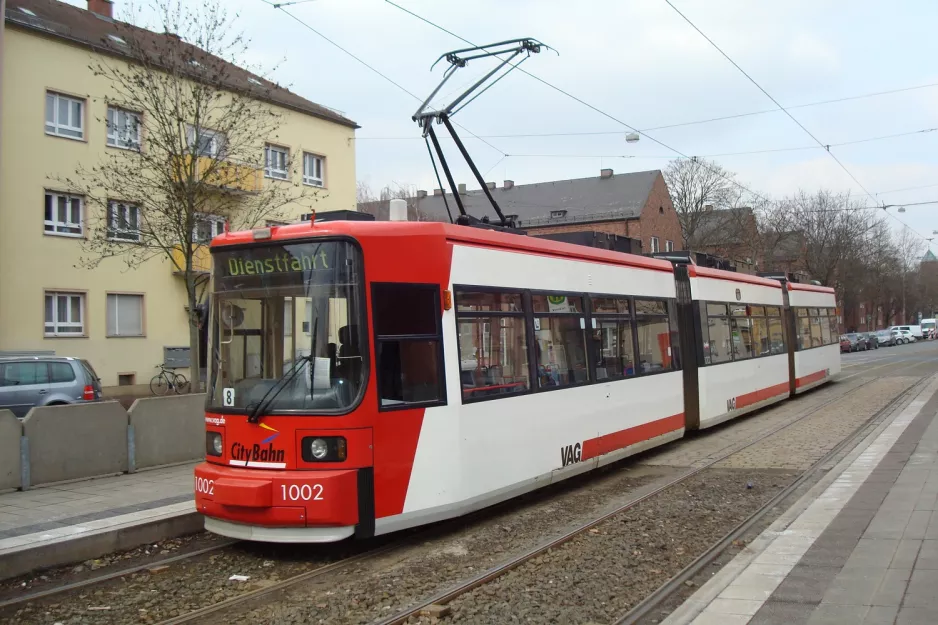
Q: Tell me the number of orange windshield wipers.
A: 0